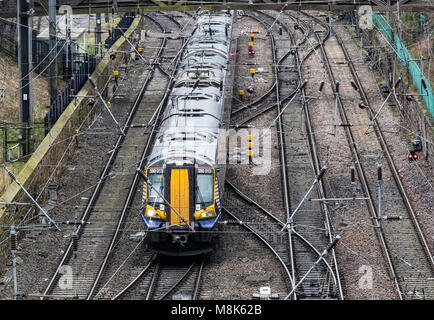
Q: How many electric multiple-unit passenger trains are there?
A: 1